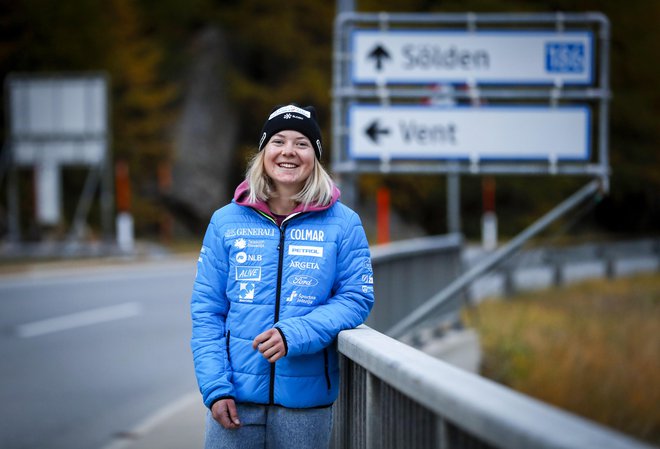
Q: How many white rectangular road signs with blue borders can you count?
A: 2